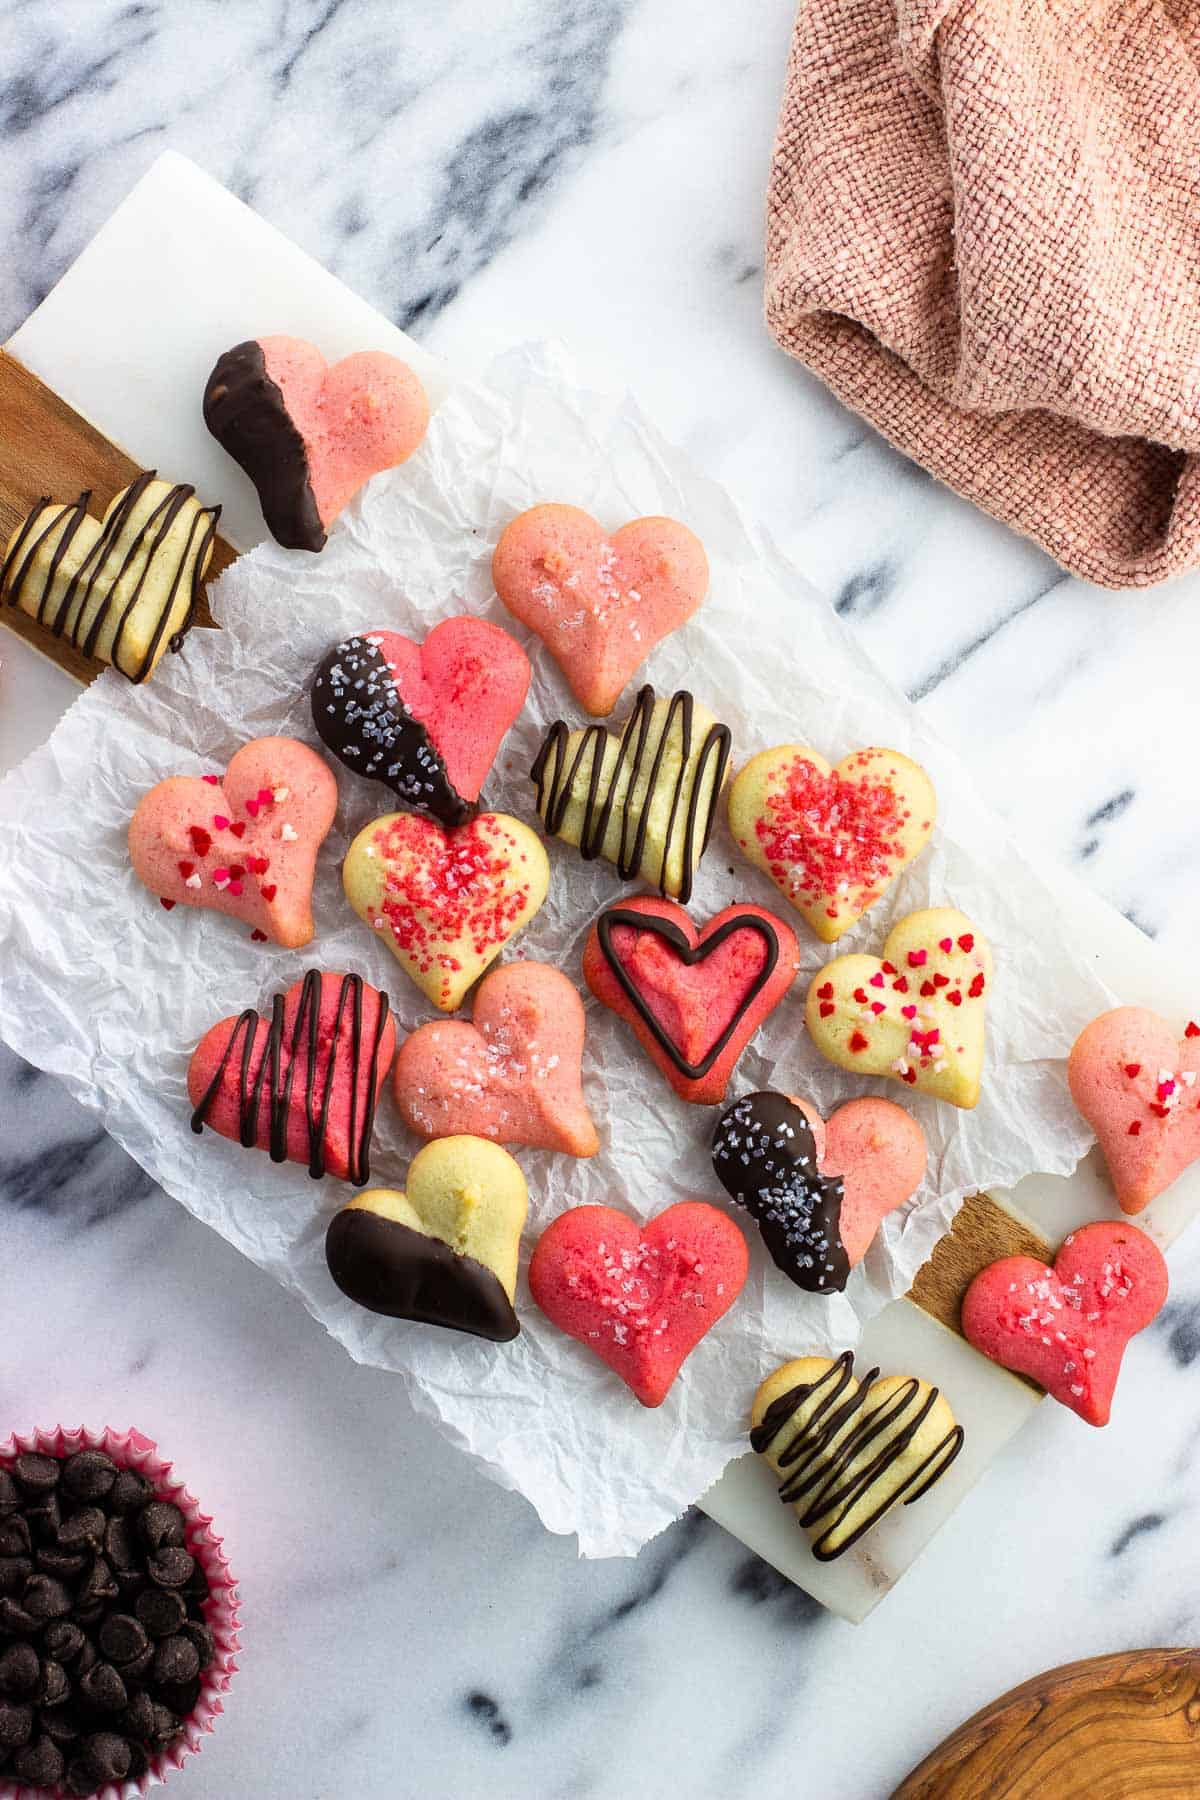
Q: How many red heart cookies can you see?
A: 5